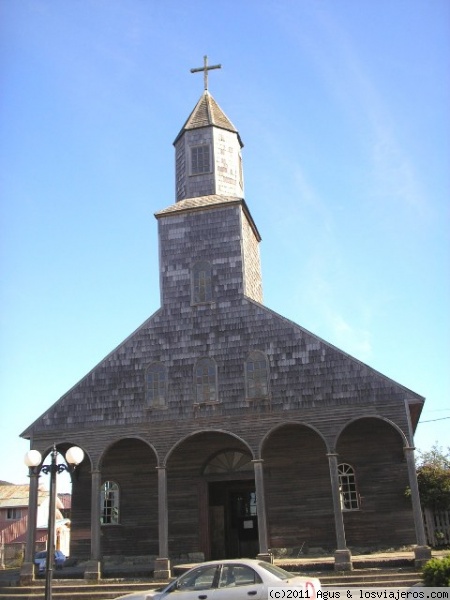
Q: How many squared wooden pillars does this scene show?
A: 6